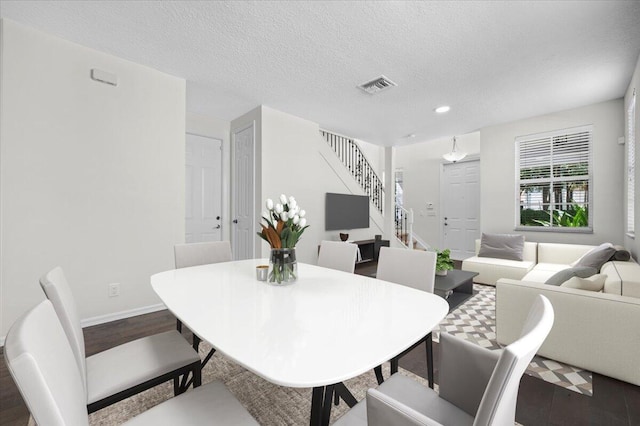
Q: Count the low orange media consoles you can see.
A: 0